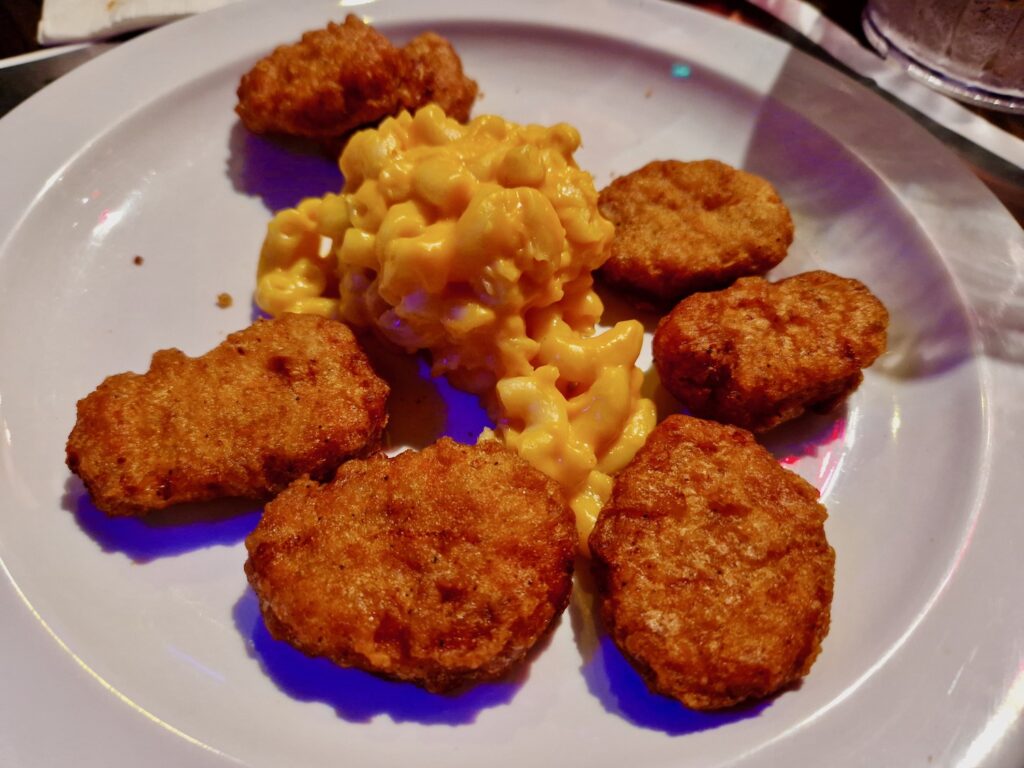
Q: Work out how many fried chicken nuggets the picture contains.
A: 6